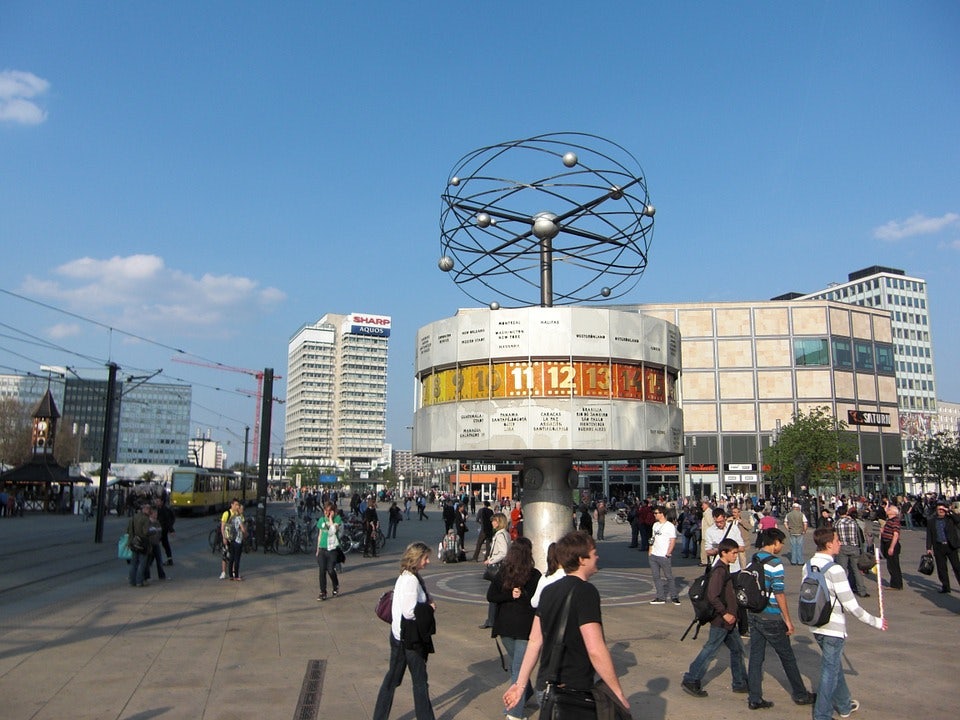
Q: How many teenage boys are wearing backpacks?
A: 3